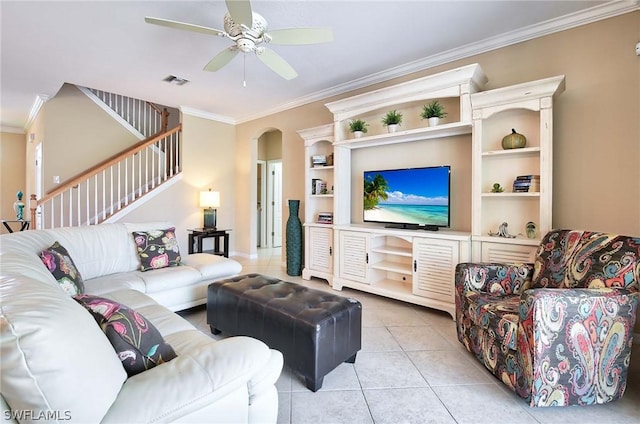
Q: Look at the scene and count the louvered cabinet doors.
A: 4